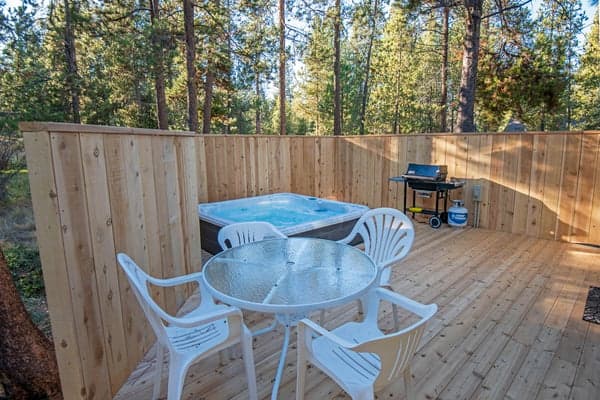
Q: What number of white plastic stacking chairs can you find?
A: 4